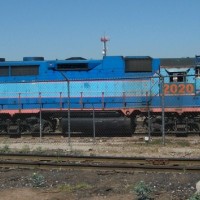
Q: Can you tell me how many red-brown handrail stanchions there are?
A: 7